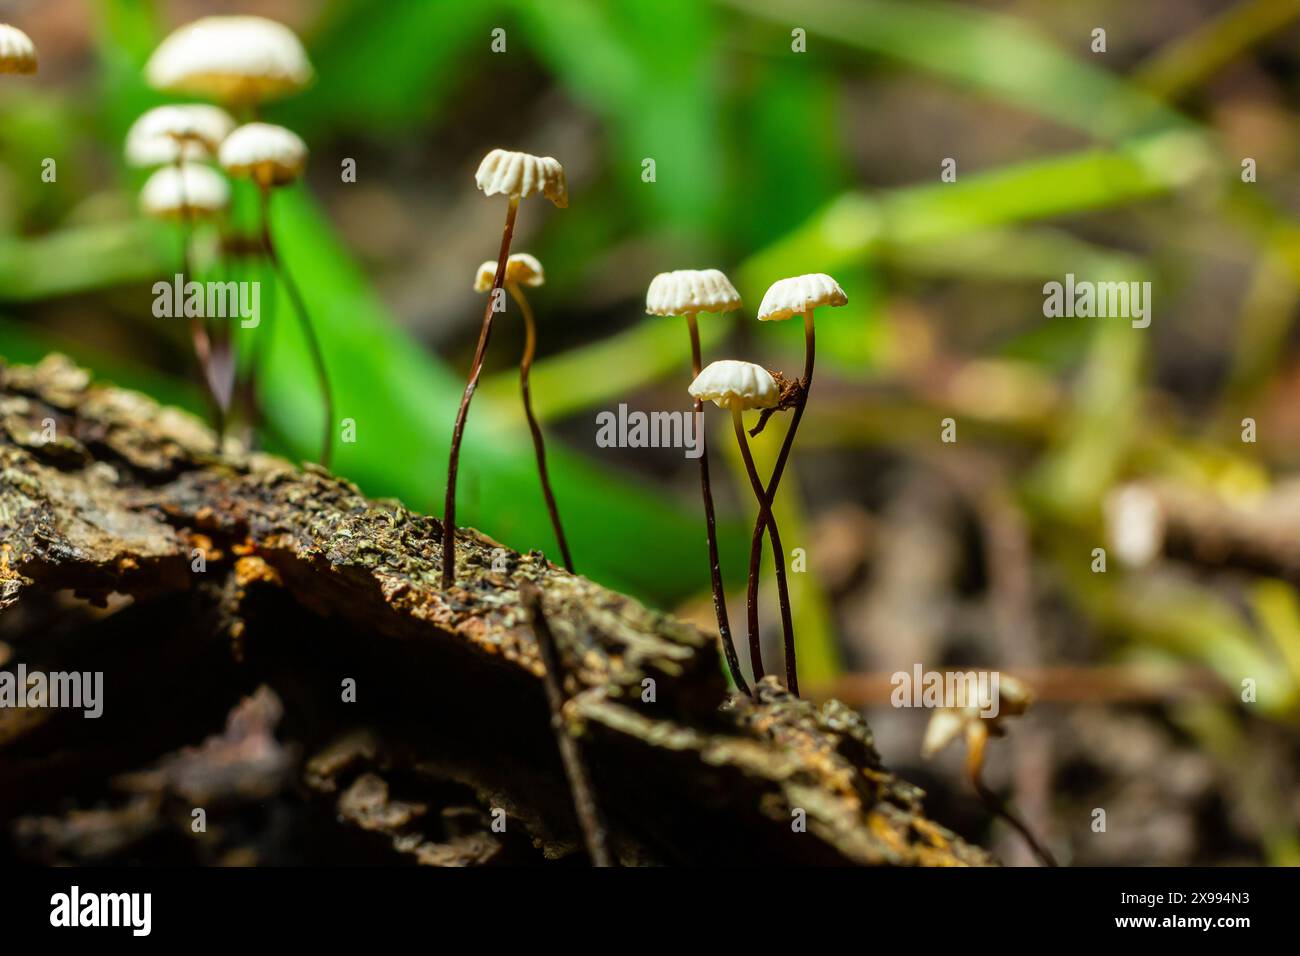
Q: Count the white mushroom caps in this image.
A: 11